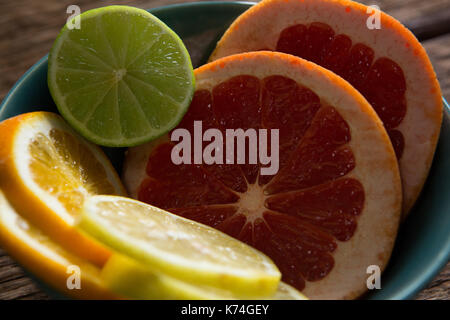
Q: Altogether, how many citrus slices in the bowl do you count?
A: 7